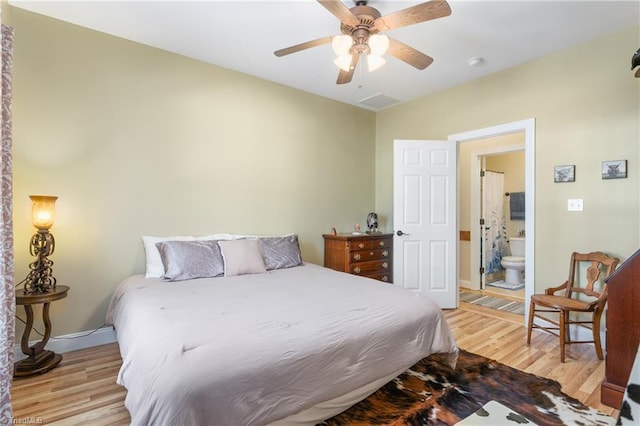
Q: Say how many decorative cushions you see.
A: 3